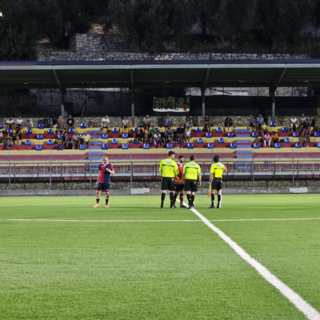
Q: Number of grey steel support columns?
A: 4